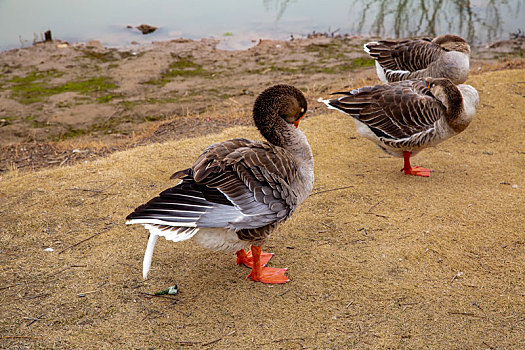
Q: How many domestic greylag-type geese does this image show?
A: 3